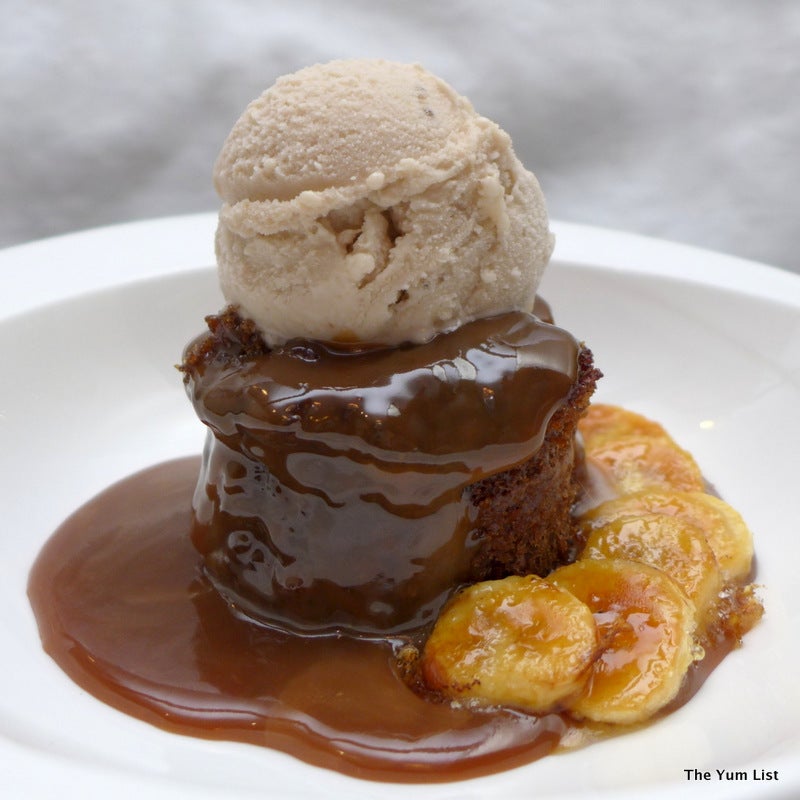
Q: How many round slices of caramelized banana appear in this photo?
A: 6